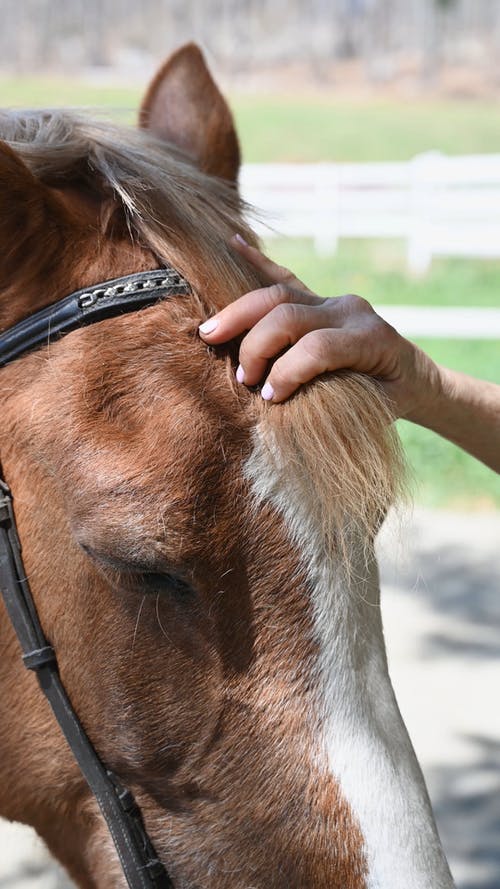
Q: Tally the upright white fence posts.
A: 2